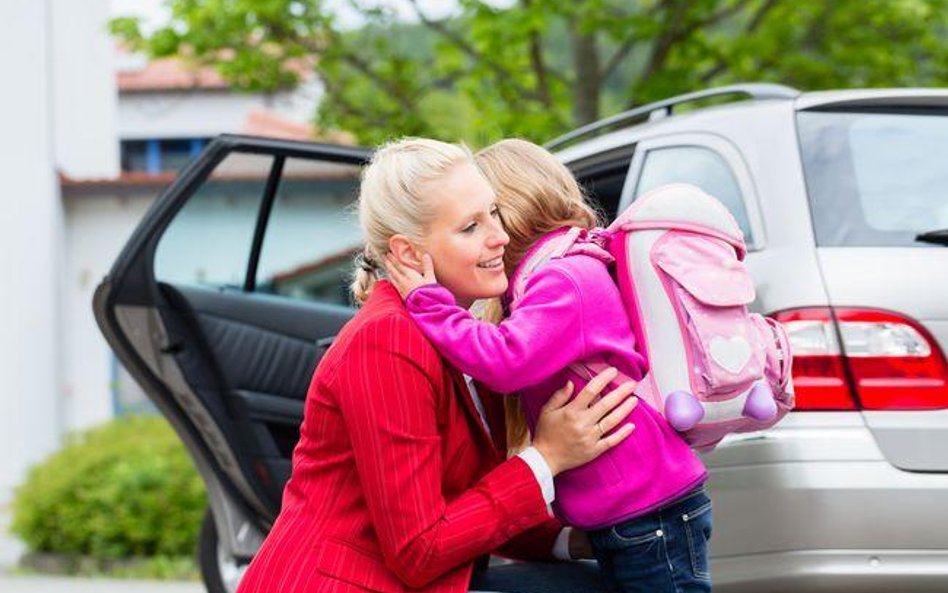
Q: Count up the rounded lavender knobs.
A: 2